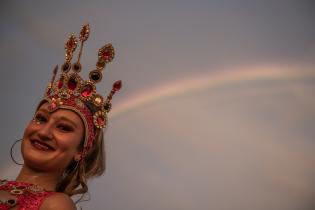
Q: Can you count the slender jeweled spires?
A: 5